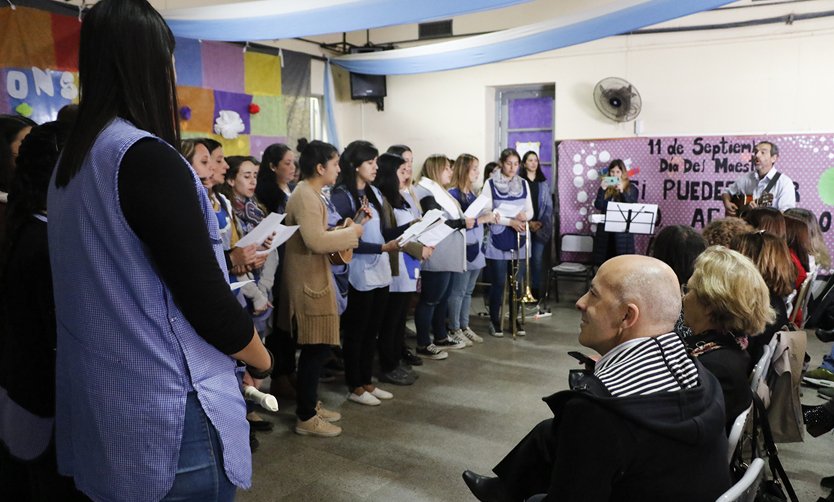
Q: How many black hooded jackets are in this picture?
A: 1